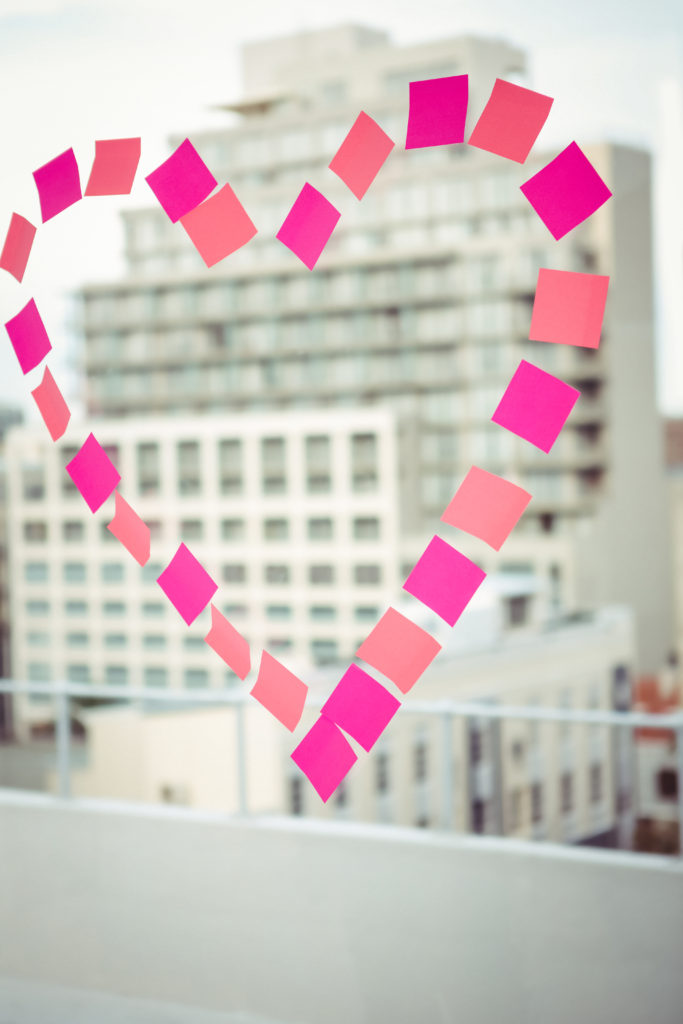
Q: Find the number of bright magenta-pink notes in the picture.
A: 12